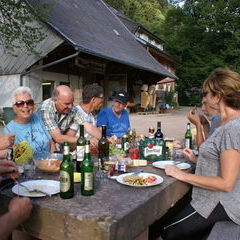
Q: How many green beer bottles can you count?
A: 3